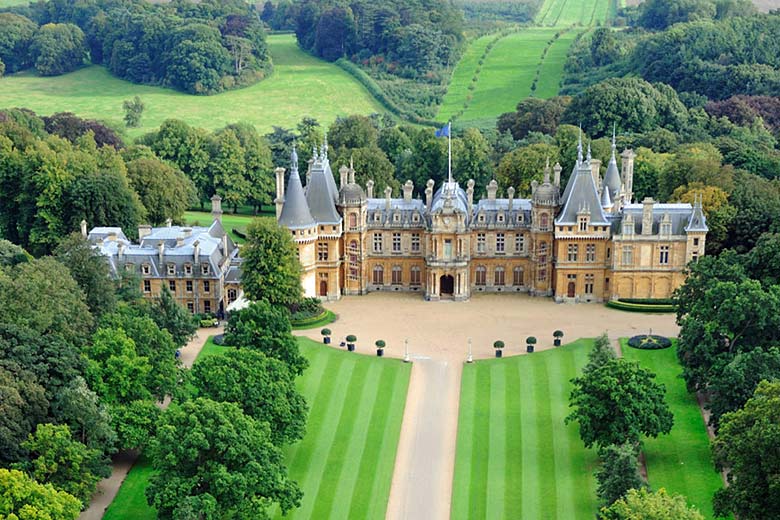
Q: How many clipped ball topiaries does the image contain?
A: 6